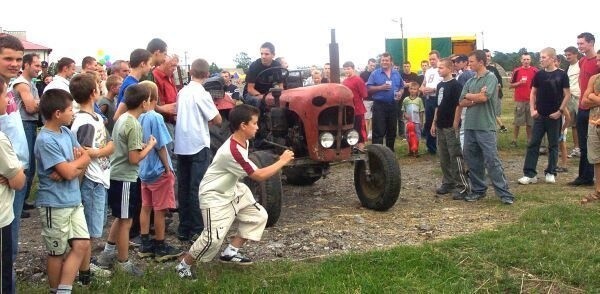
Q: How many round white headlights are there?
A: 2